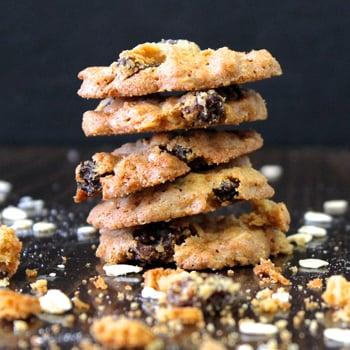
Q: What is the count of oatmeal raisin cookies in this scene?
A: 5